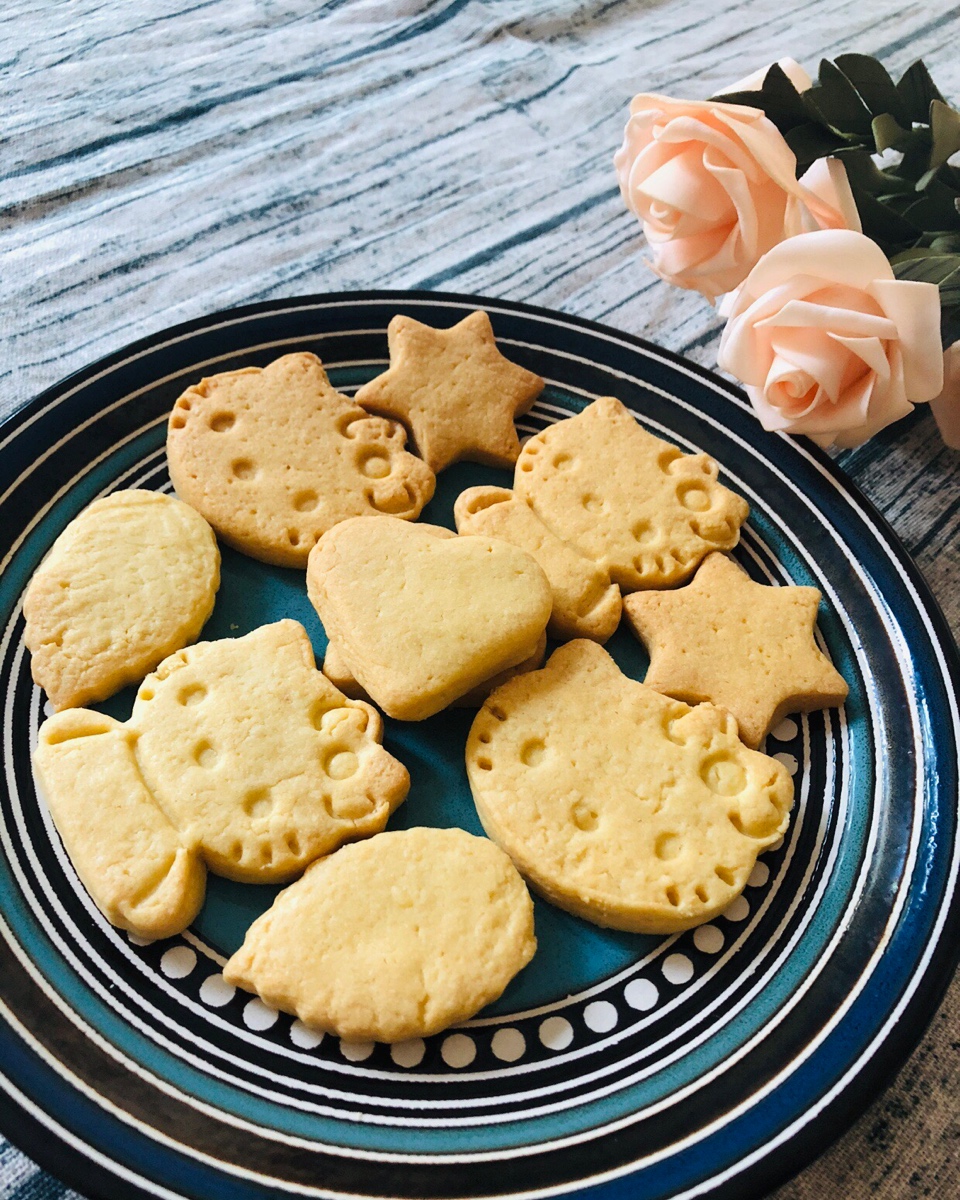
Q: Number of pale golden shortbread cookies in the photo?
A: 10